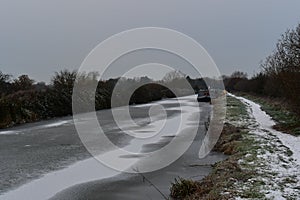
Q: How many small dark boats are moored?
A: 1